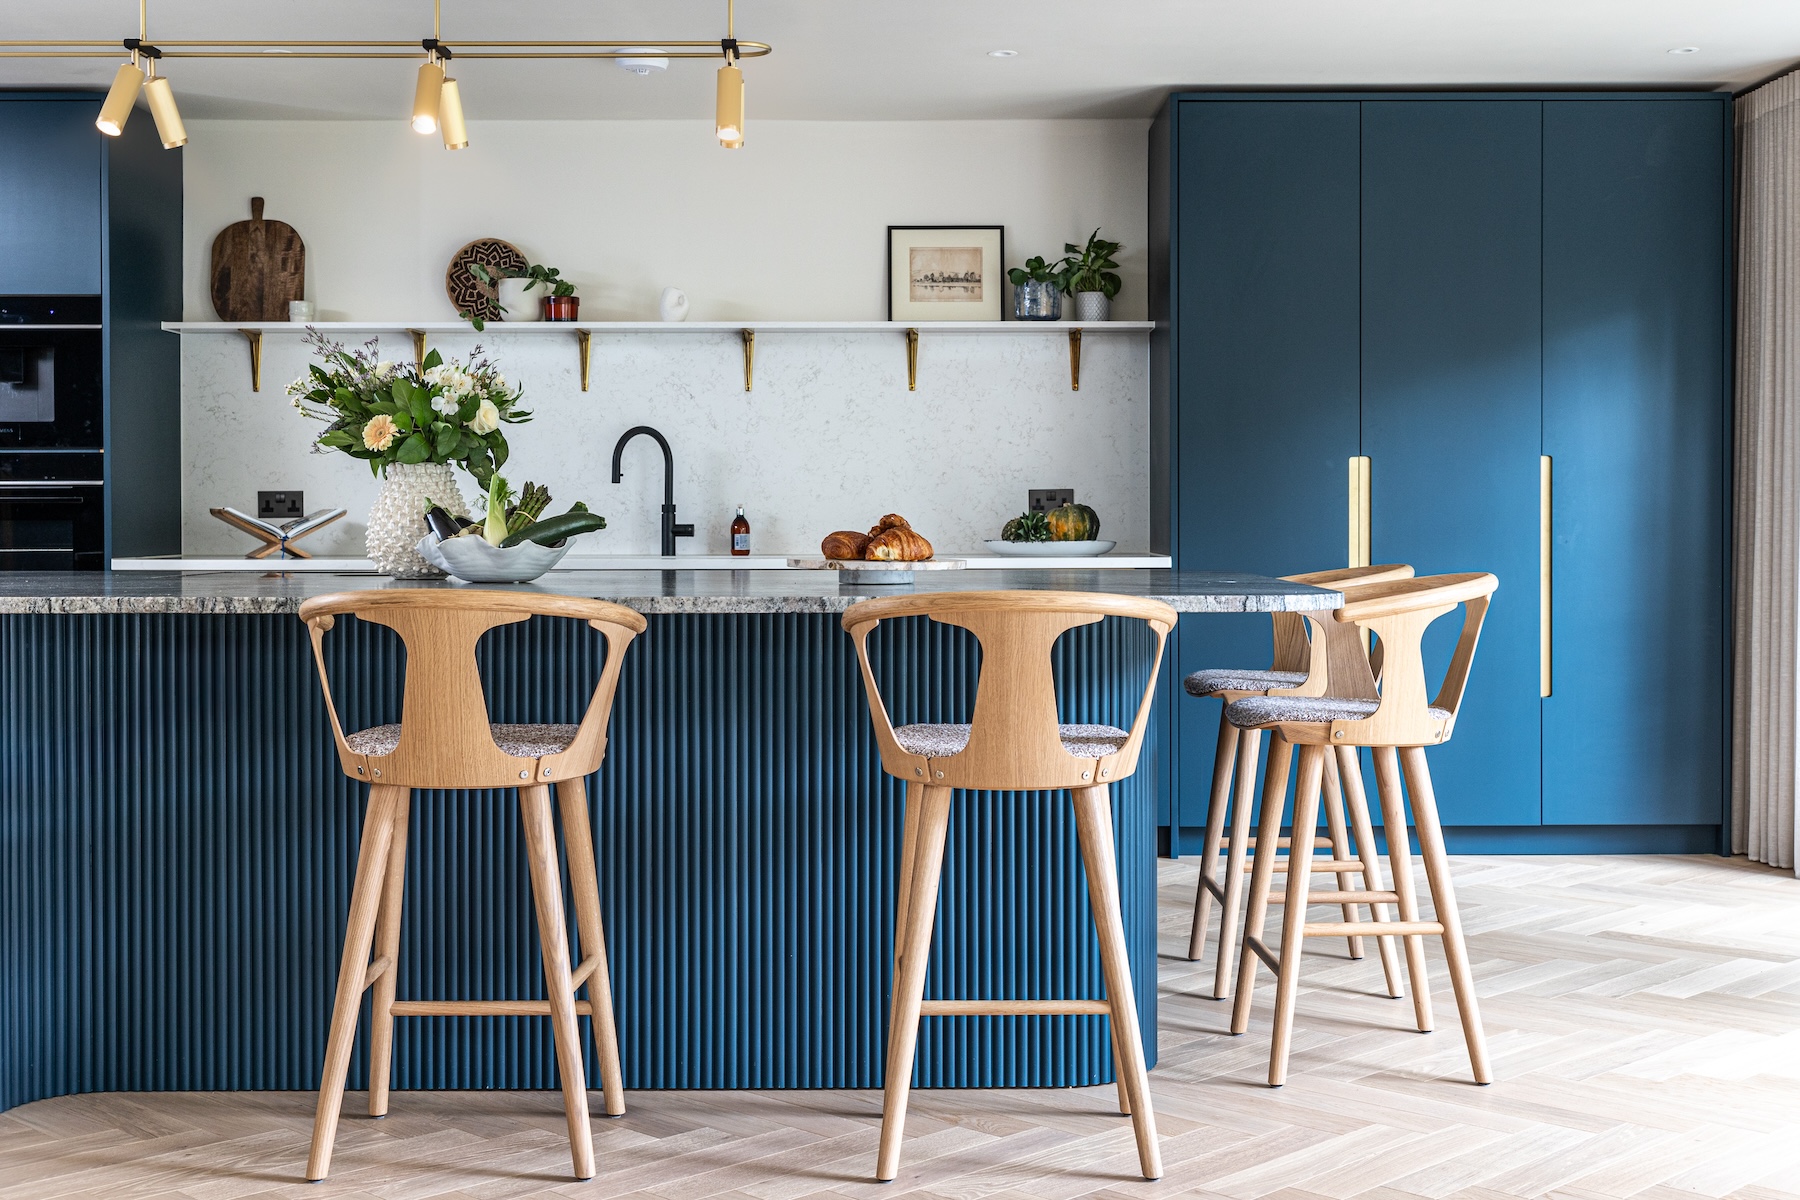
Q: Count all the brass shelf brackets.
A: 6